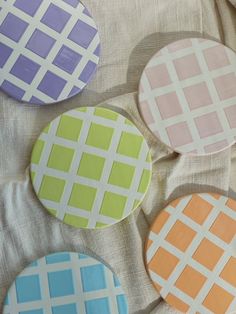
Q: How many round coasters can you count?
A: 5